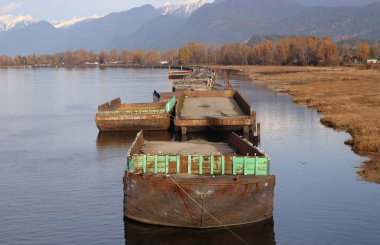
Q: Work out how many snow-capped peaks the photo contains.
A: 3